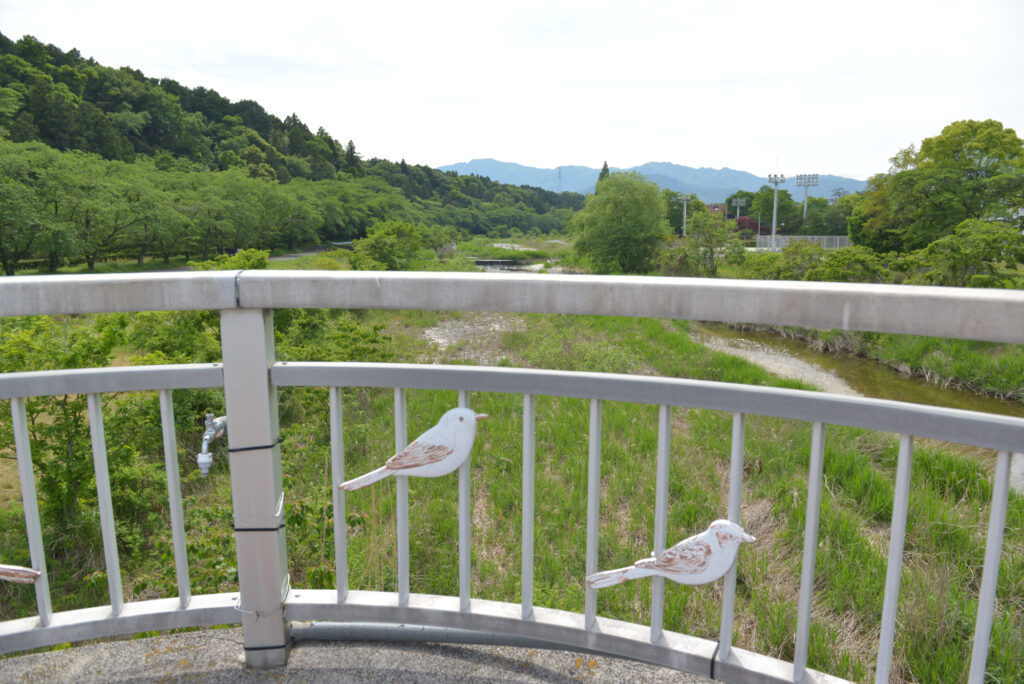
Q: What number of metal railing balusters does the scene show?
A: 13